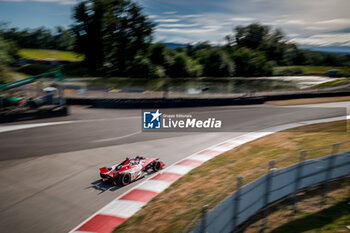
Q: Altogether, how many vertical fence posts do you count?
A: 5